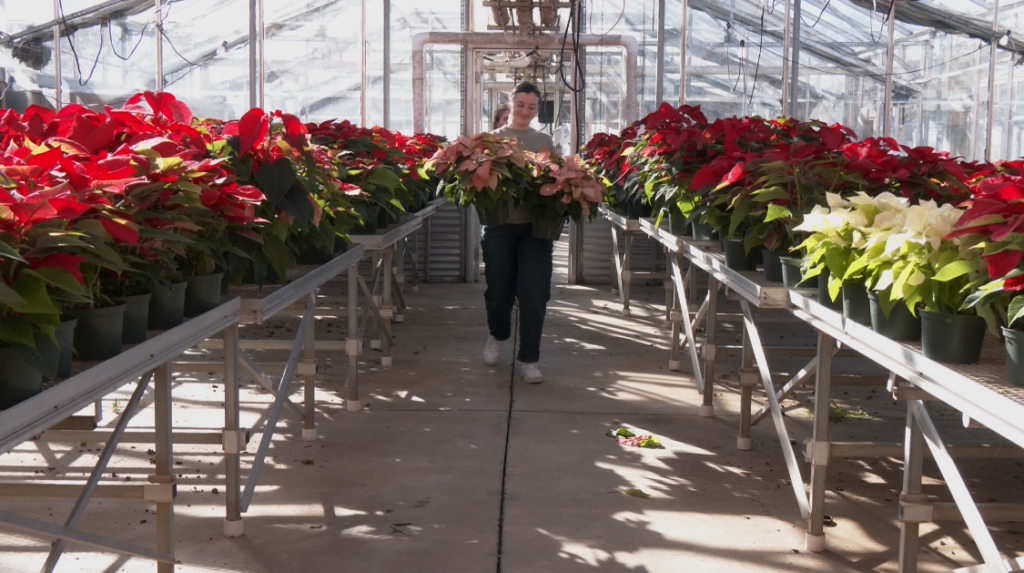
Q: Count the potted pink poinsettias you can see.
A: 2